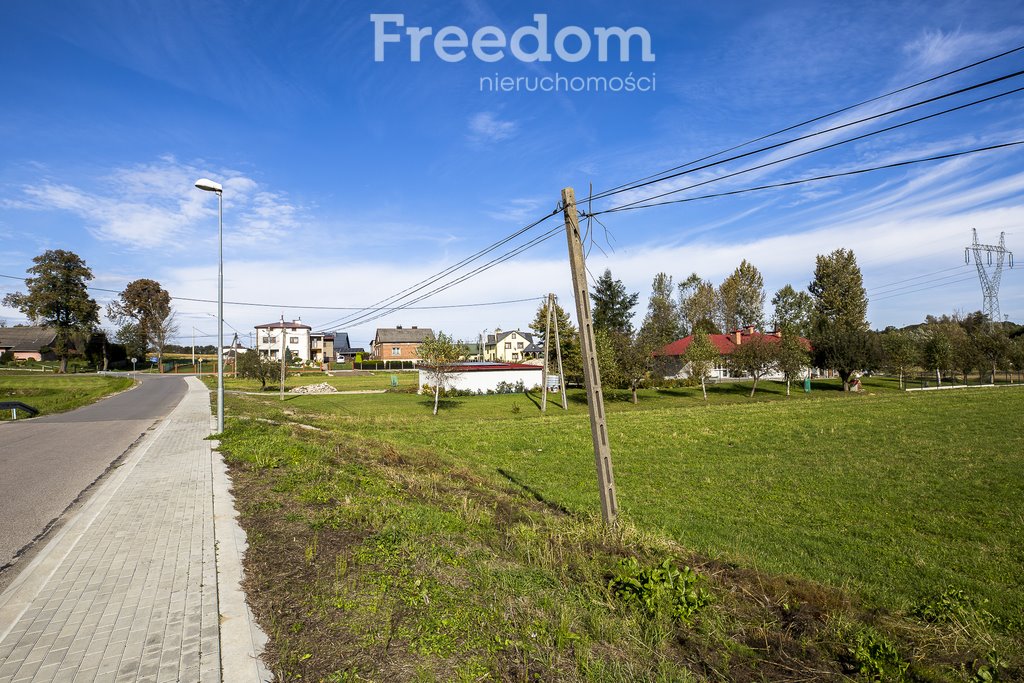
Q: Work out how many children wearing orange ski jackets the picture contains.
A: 0